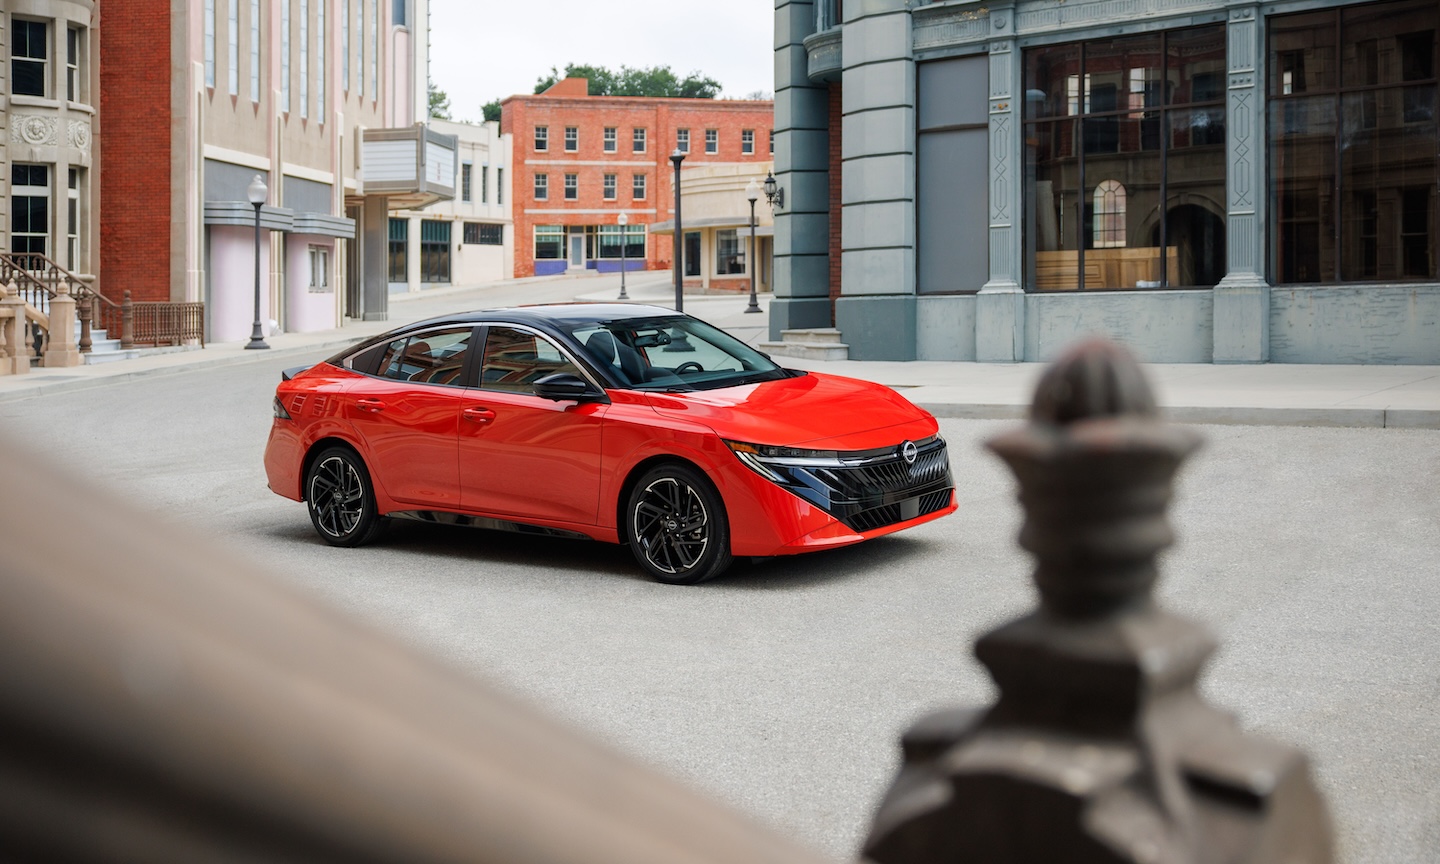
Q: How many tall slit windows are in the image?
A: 9